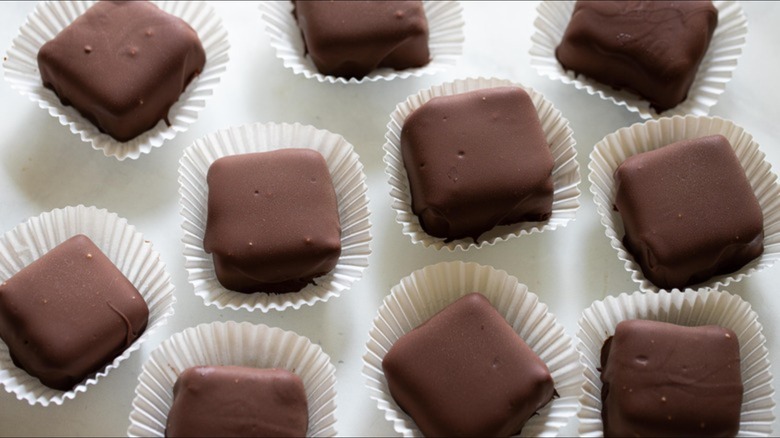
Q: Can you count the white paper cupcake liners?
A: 10